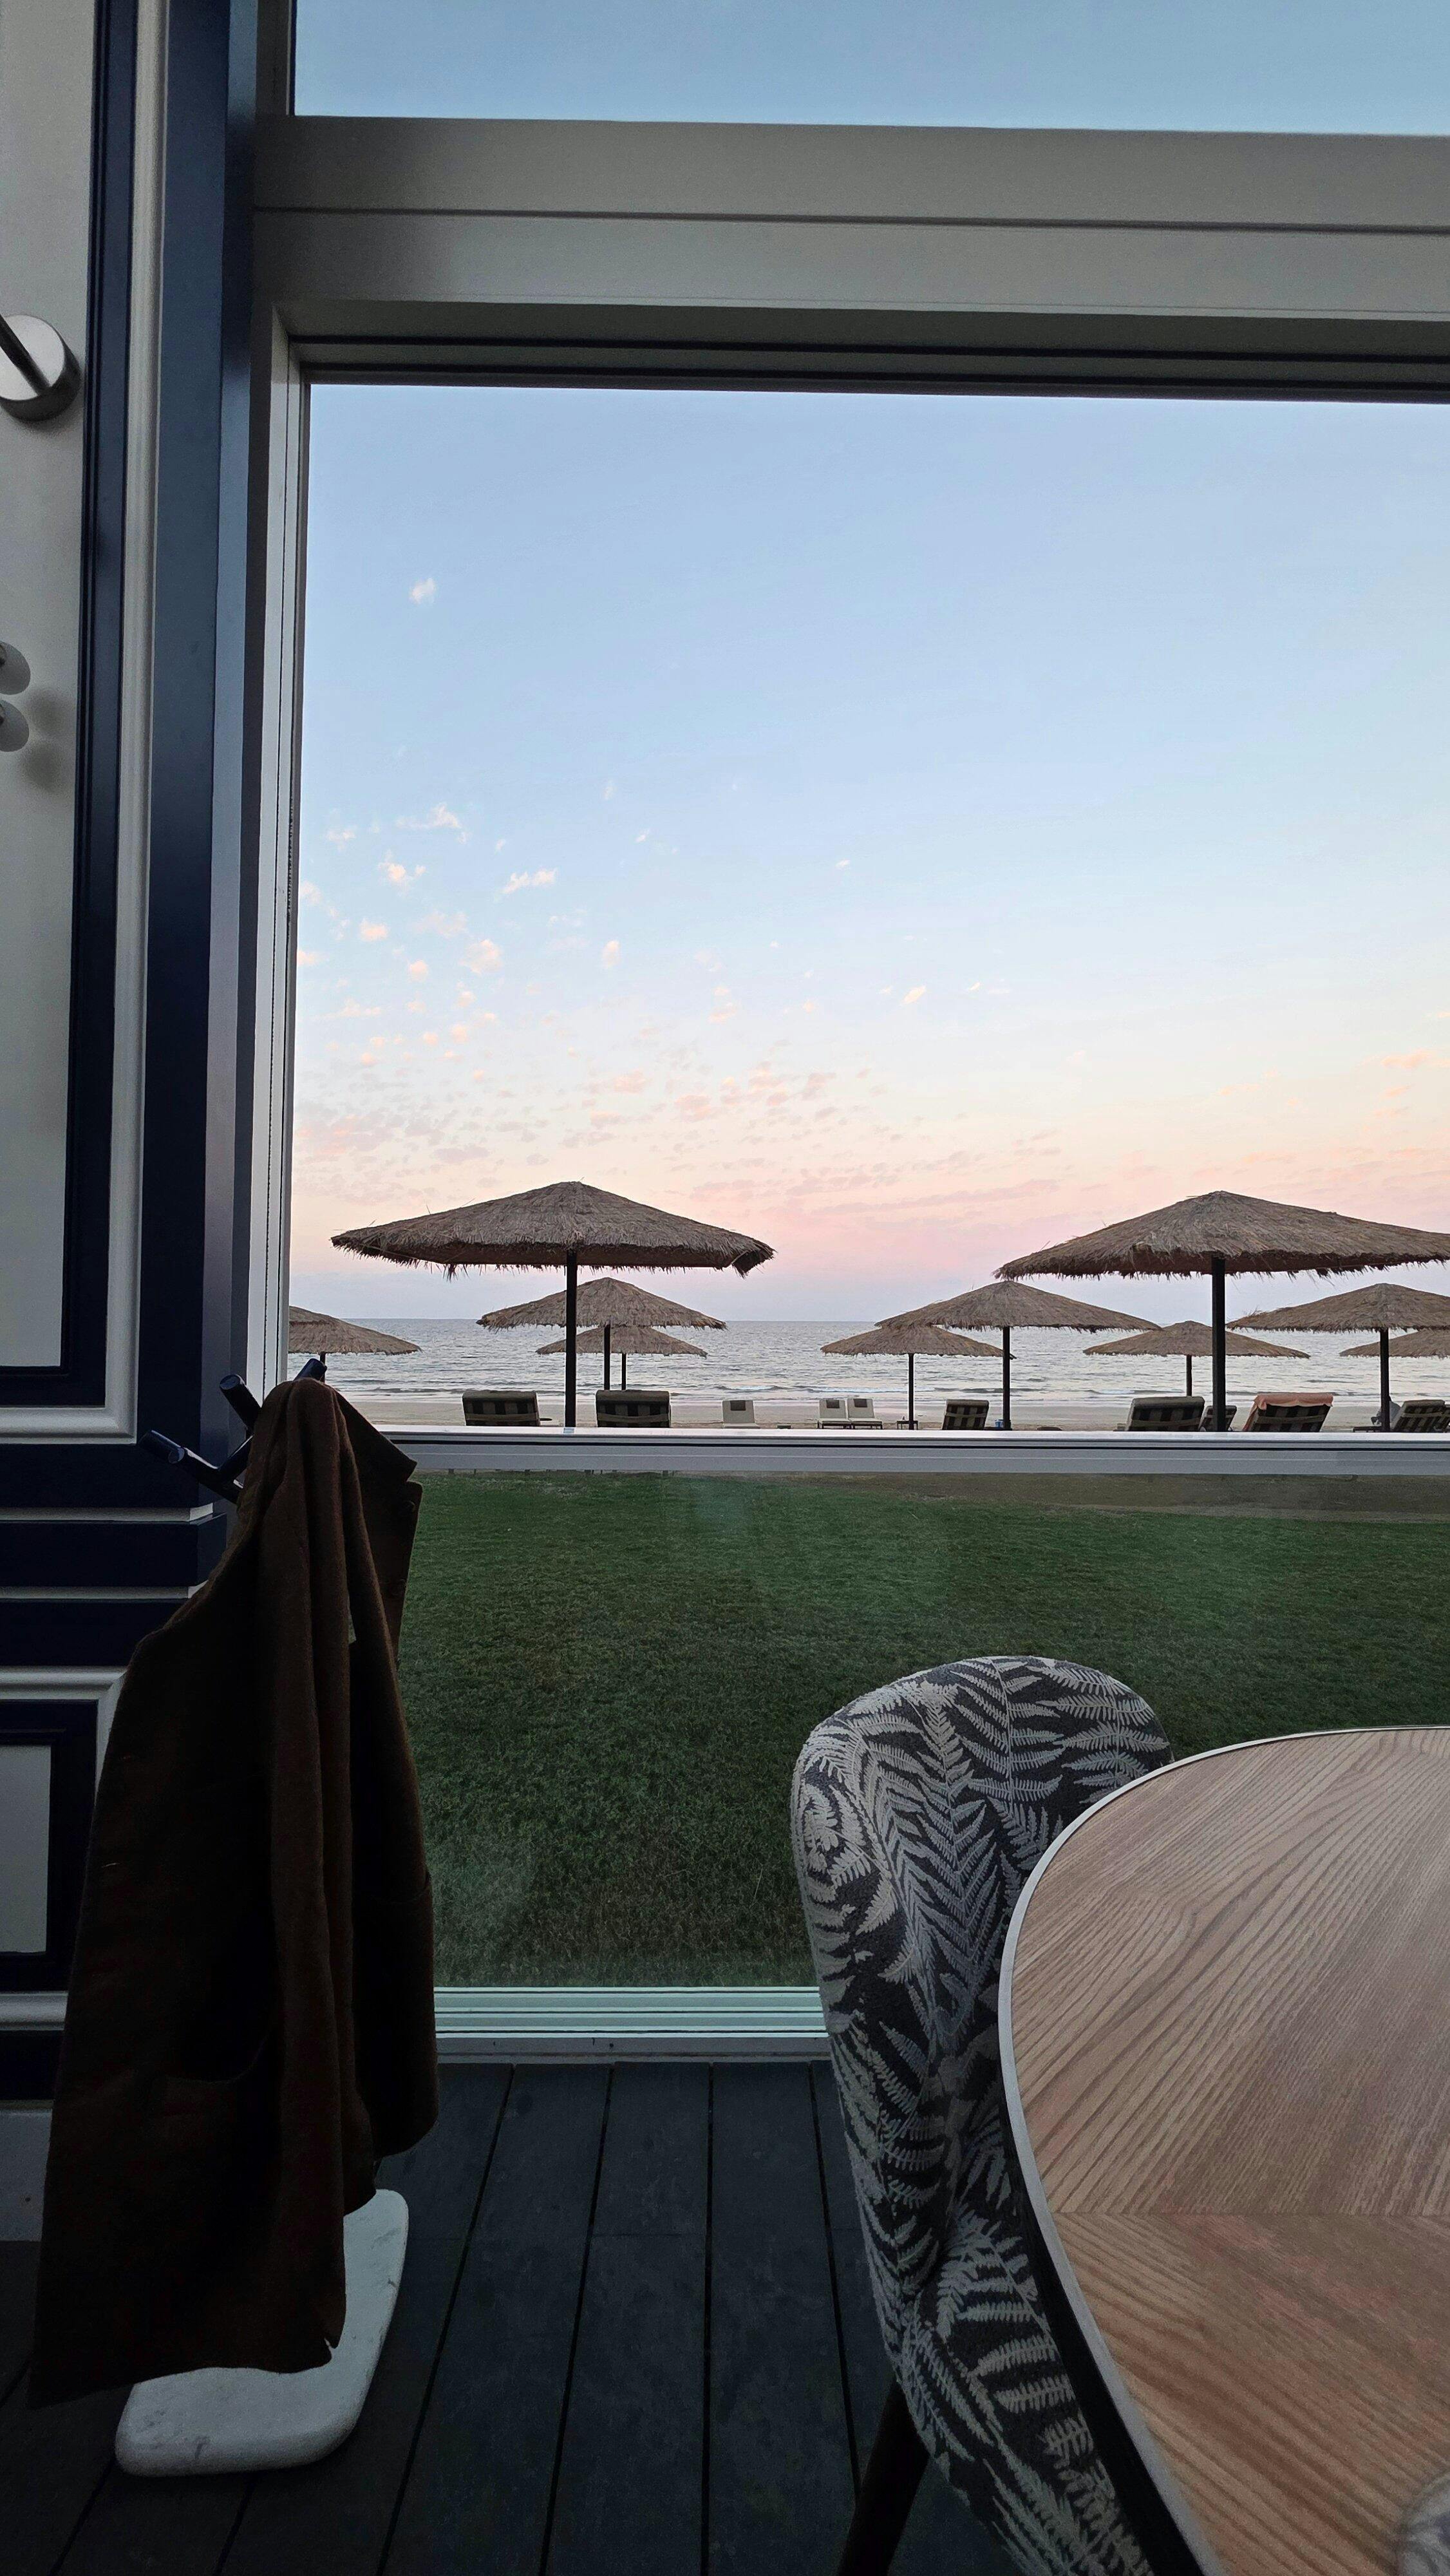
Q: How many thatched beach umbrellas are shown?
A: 10